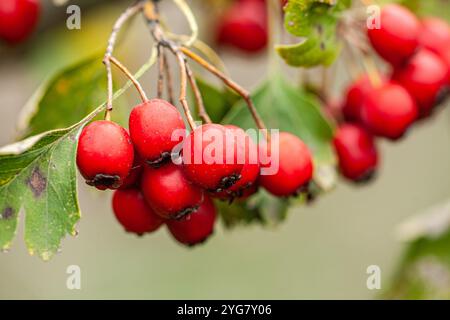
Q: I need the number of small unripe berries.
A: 0